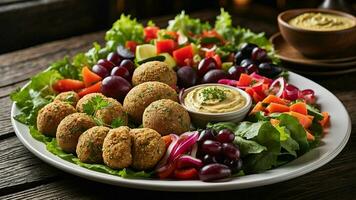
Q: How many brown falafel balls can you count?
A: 11